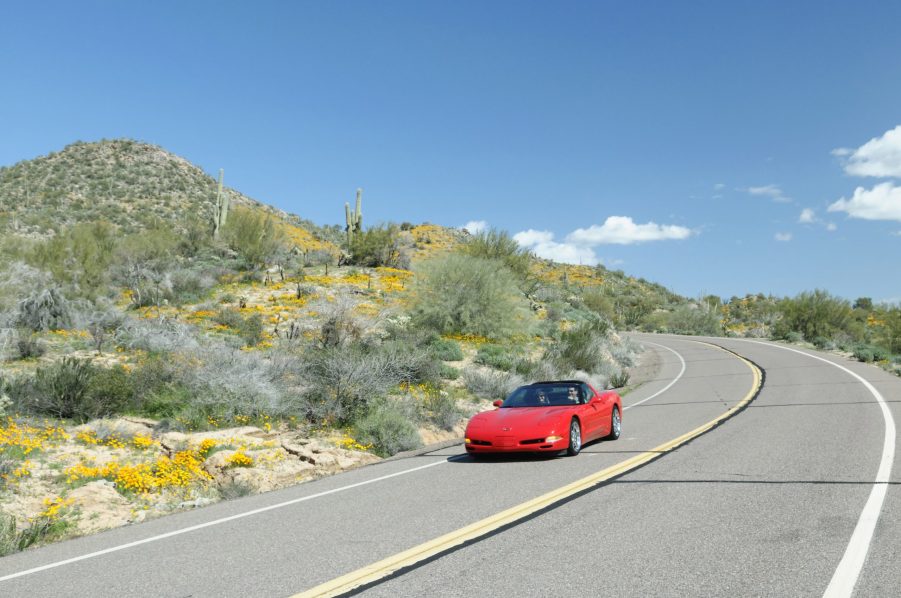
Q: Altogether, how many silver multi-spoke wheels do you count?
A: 2